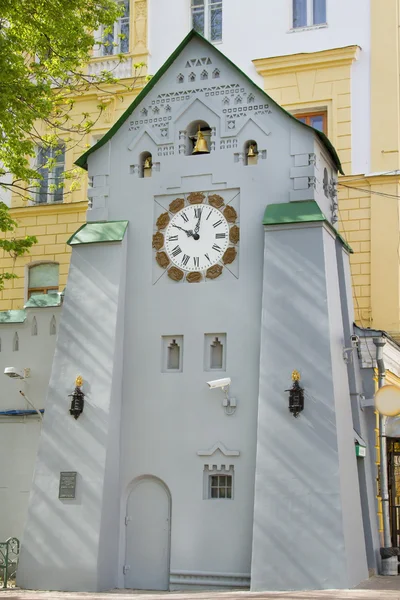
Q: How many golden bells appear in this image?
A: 3